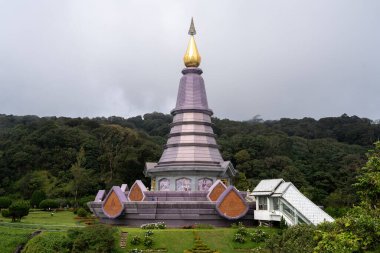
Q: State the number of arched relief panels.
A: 3